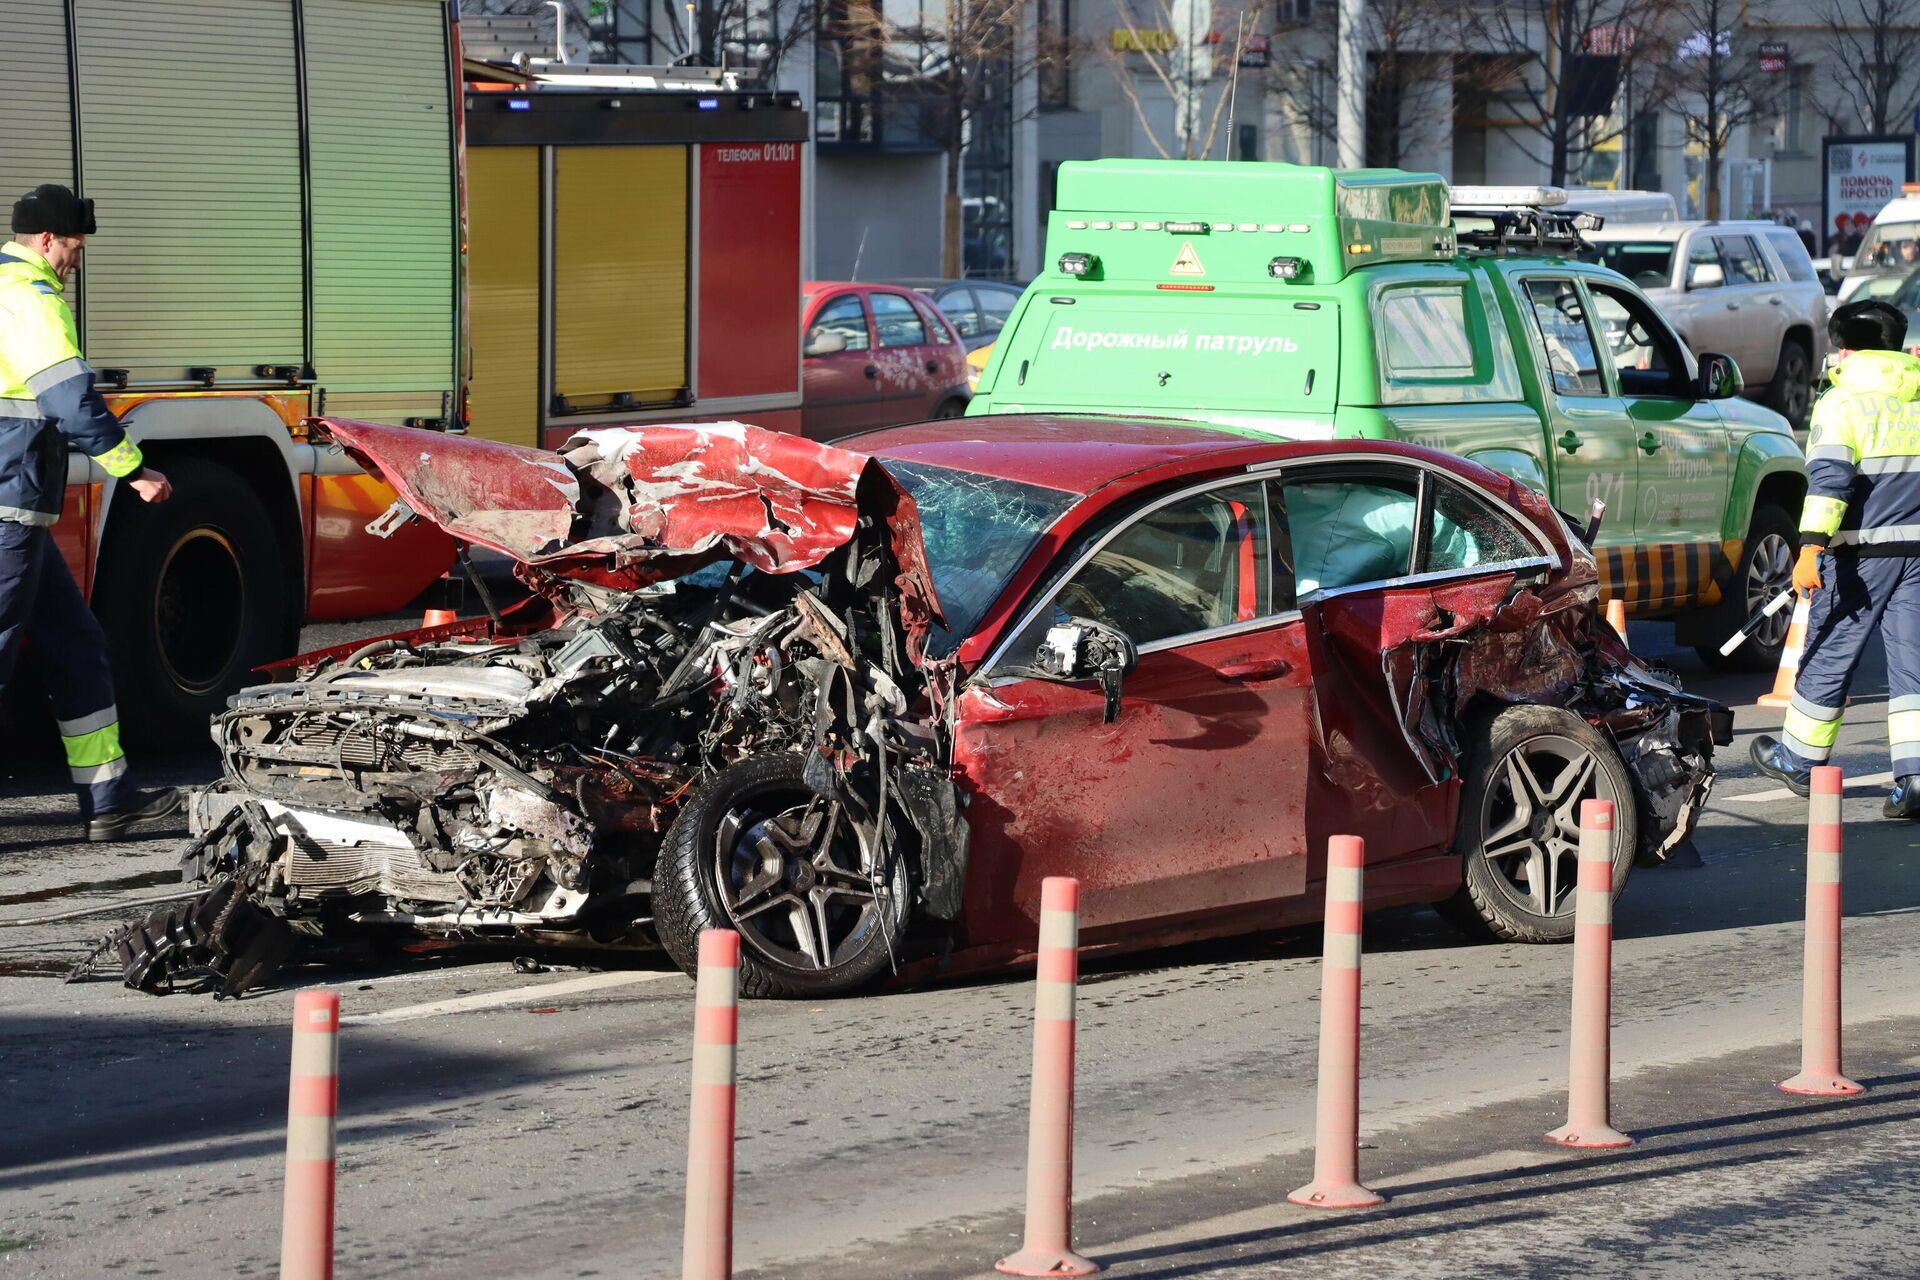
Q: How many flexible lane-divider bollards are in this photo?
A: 6